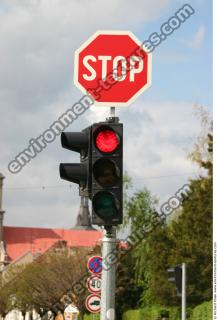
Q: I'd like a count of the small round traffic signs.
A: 3